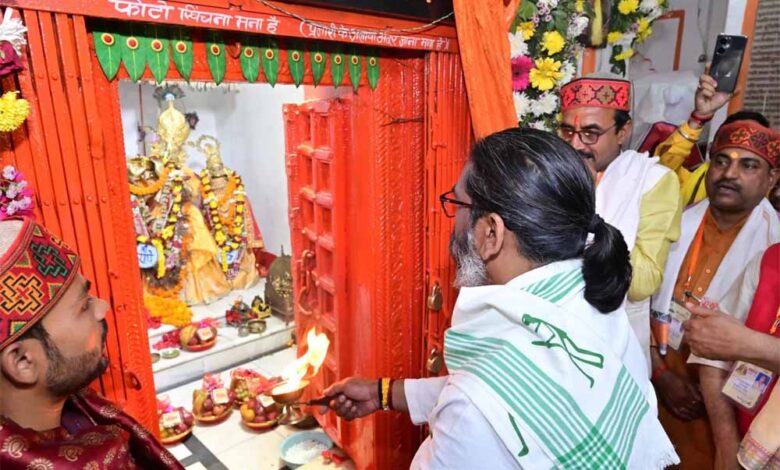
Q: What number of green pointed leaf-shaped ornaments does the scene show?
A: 12